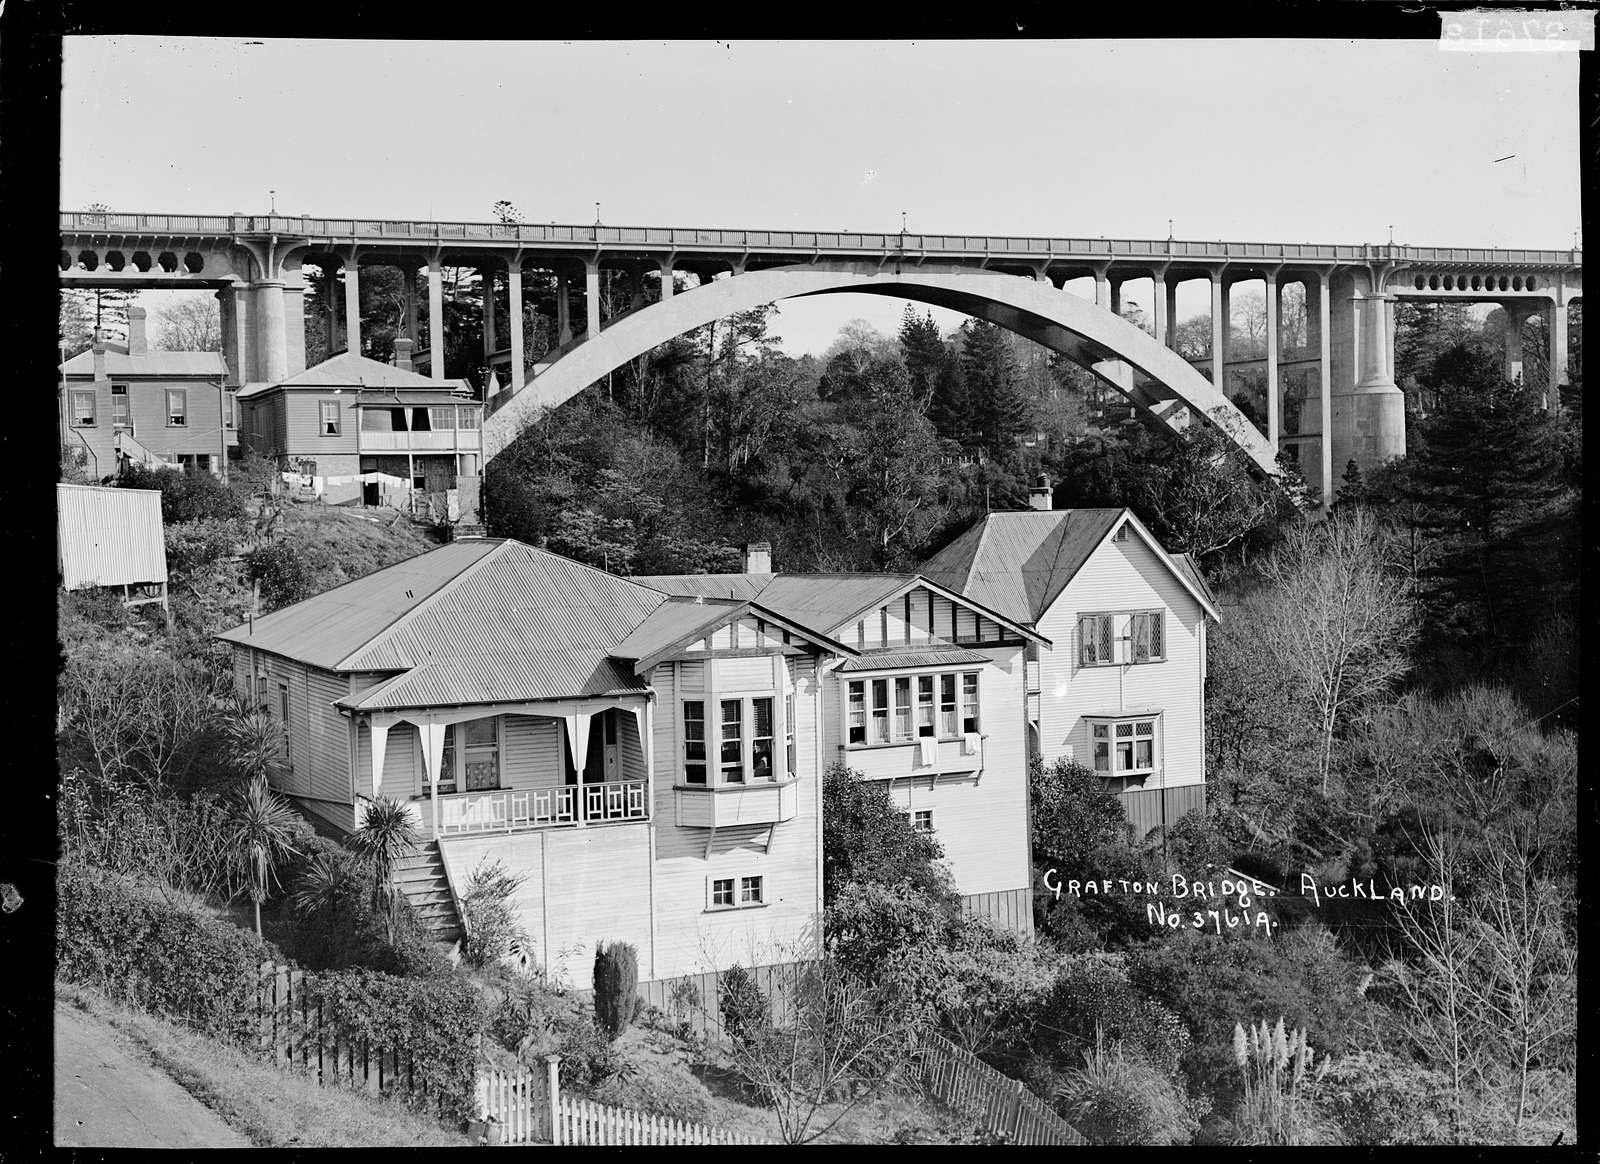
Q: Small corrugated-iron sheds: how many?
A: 1